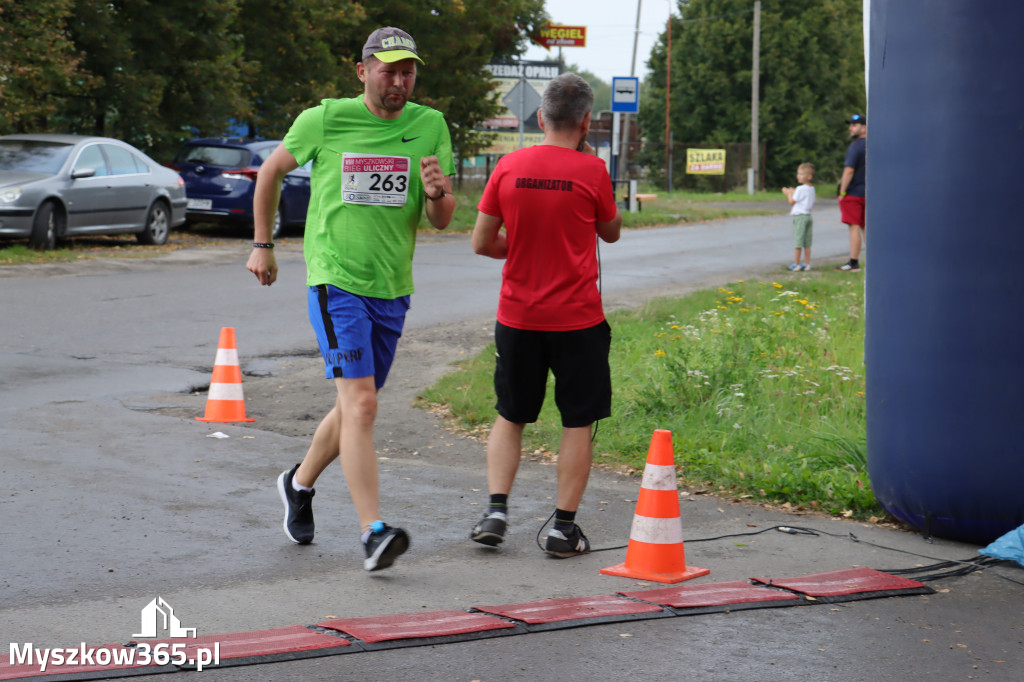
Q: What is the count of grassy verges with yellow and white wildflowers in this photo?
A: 1